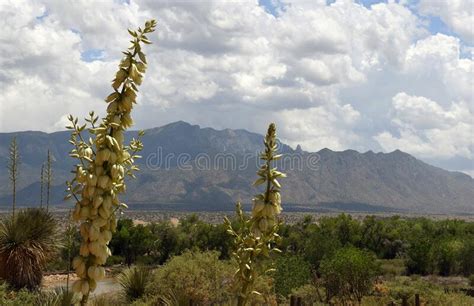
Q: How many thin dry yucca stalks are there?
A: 3